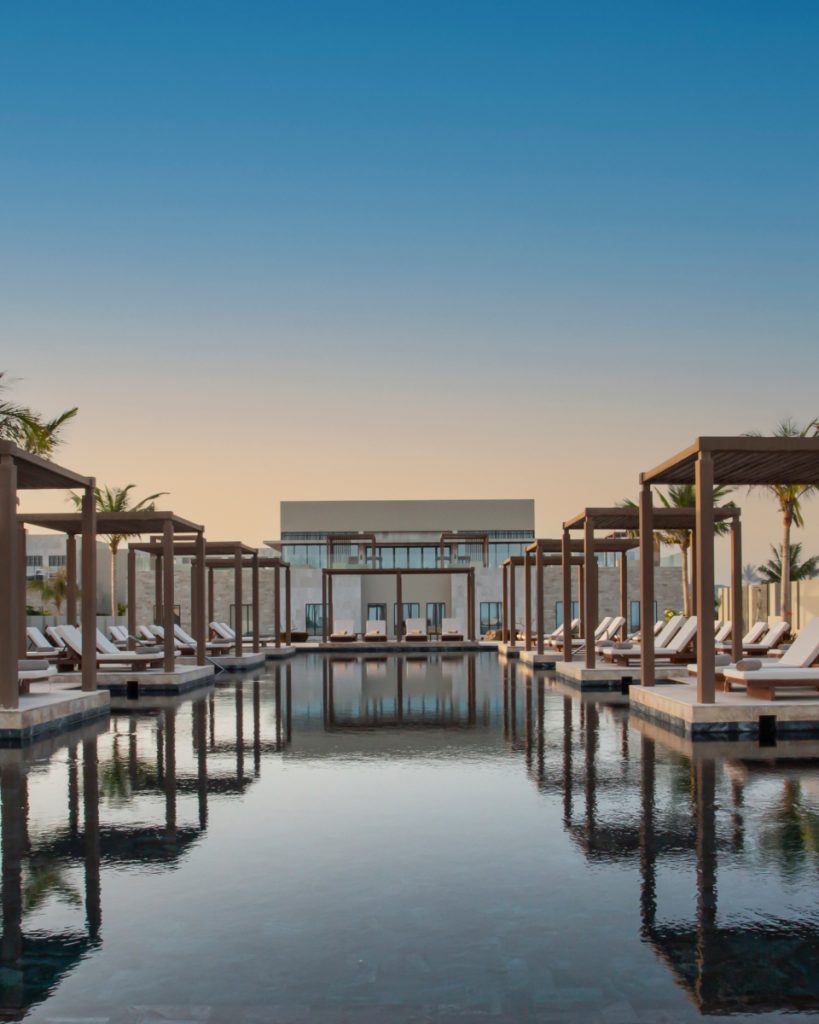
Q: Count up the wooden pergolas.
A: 9